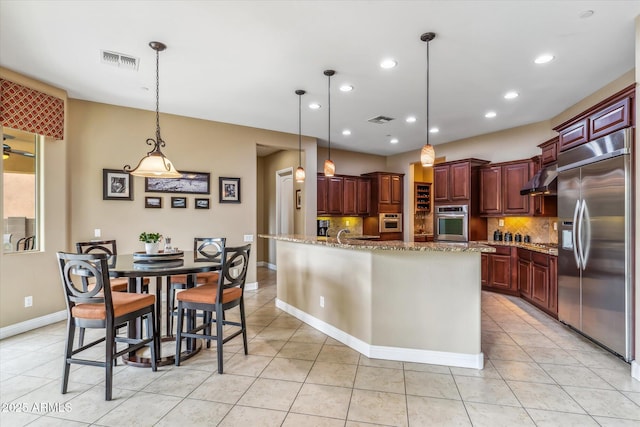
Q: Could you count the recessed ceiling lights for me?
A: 10